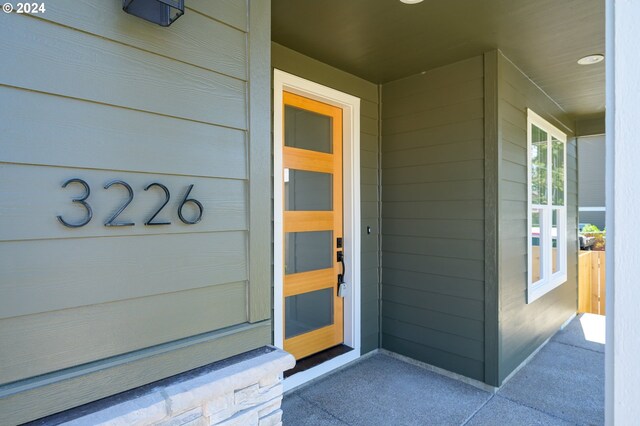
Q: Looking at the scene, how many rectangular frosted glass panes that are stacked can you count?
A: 4